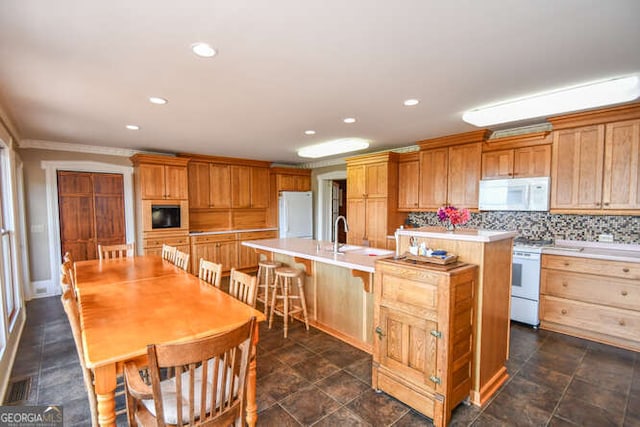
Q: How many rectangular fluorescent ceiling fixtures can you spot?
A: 2